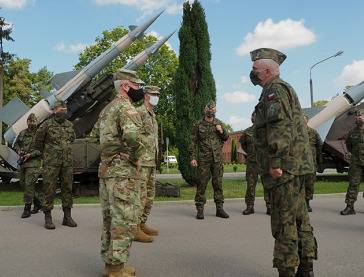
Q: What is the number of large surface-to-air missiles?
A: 3